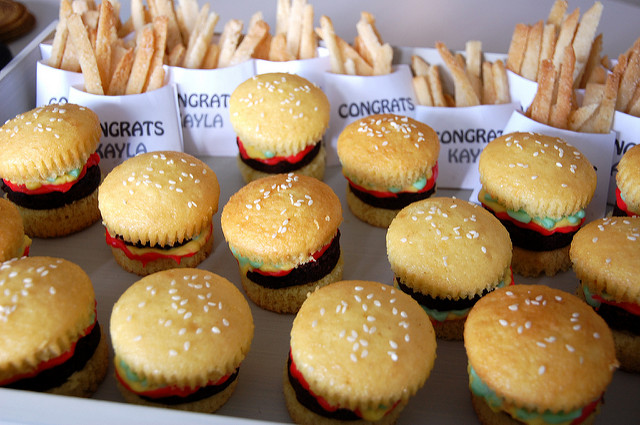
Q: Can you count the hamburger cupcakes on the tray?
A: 14